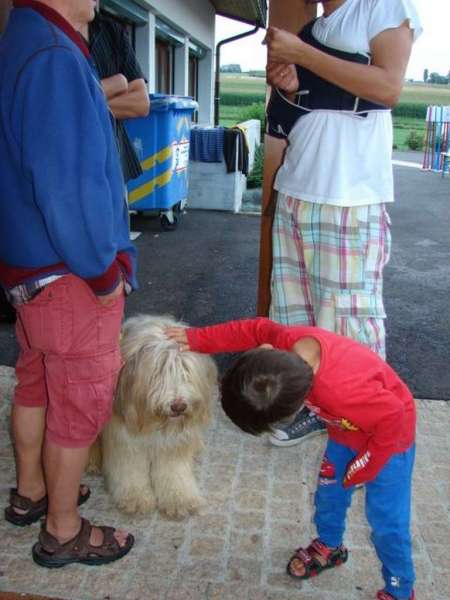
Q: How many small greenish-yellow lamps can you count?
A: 0